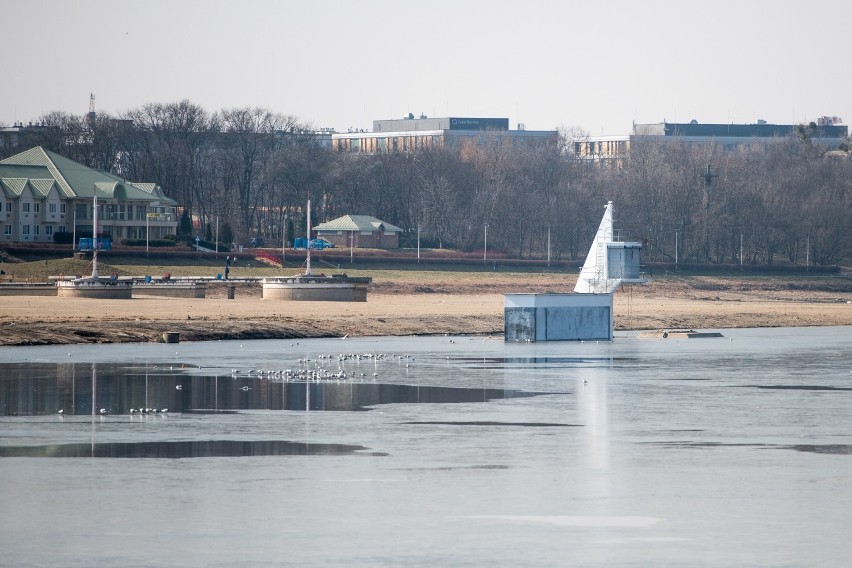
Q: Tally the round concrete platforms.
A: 2